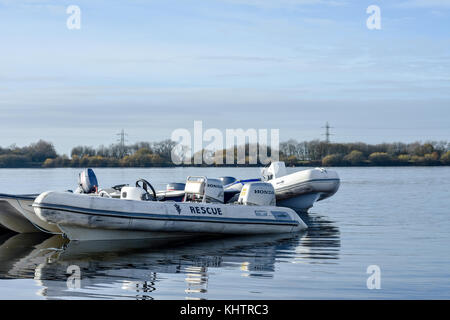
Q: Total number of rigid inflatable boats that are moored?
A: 2